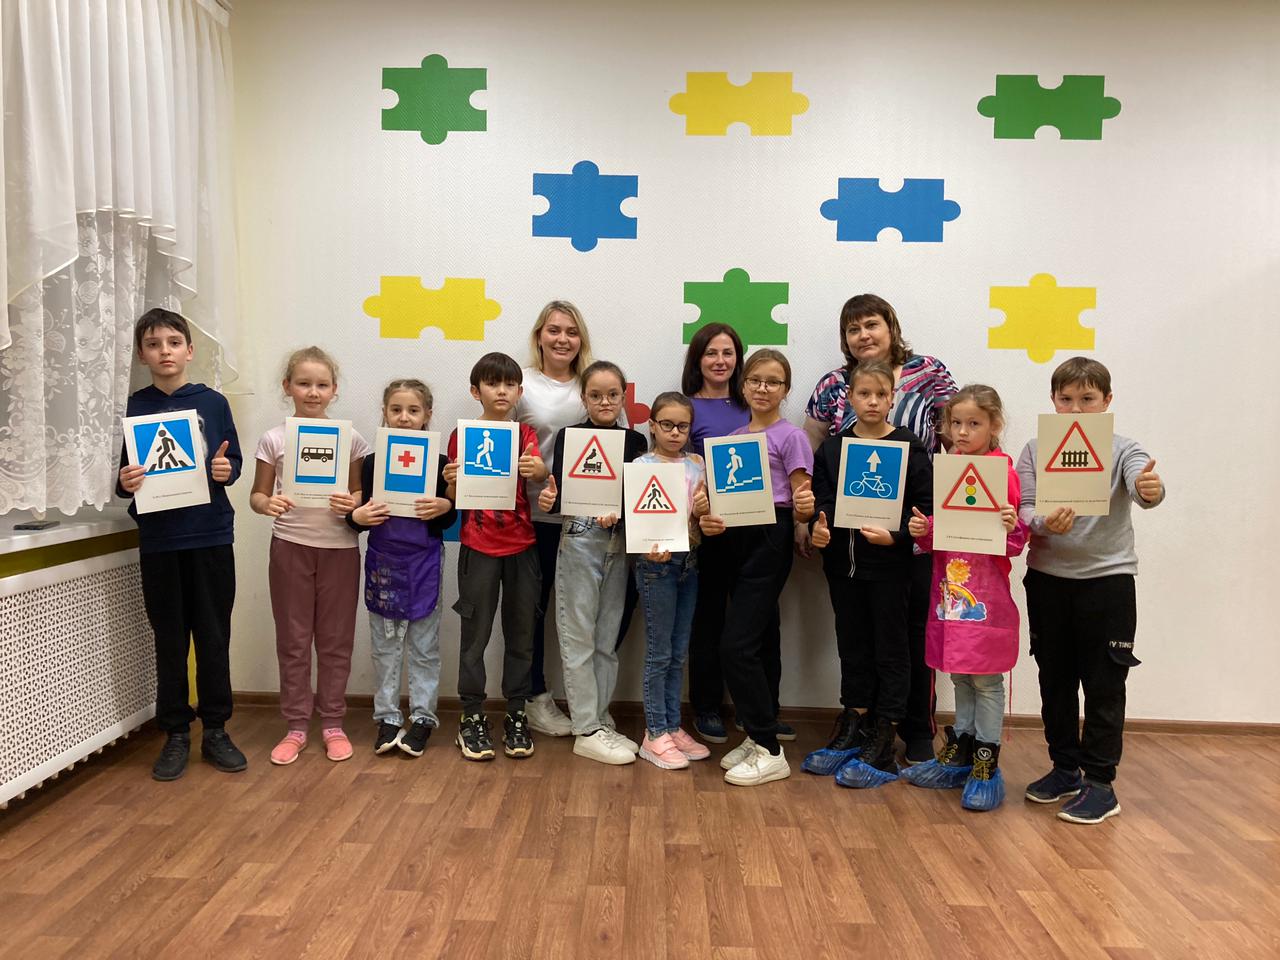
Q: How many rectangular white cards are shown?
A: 10